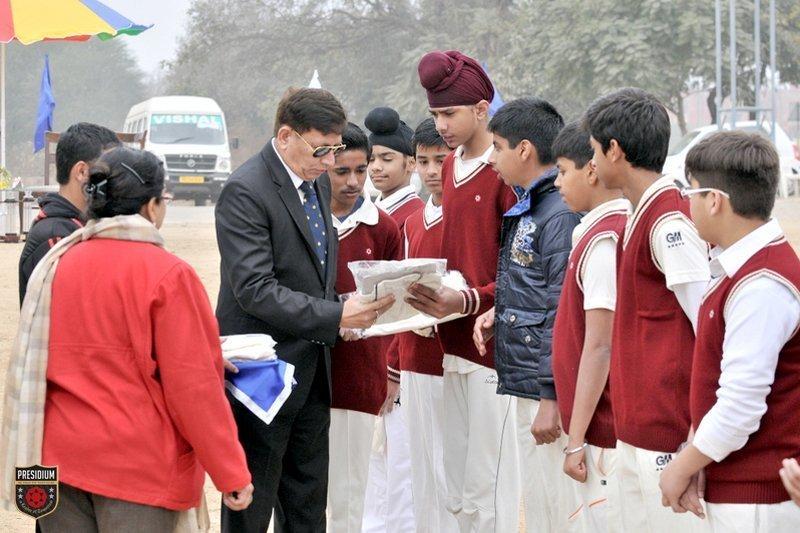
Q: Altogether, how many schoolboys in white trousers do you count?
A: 8